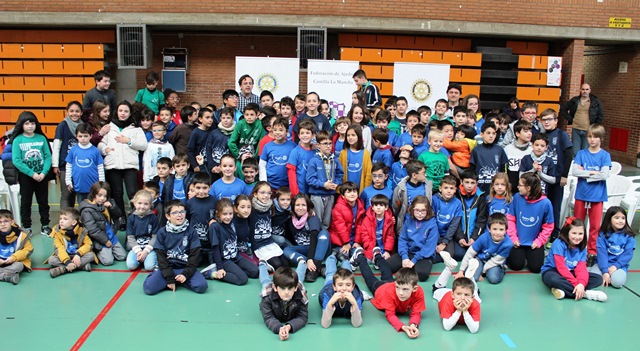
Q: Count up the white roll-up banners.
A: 3